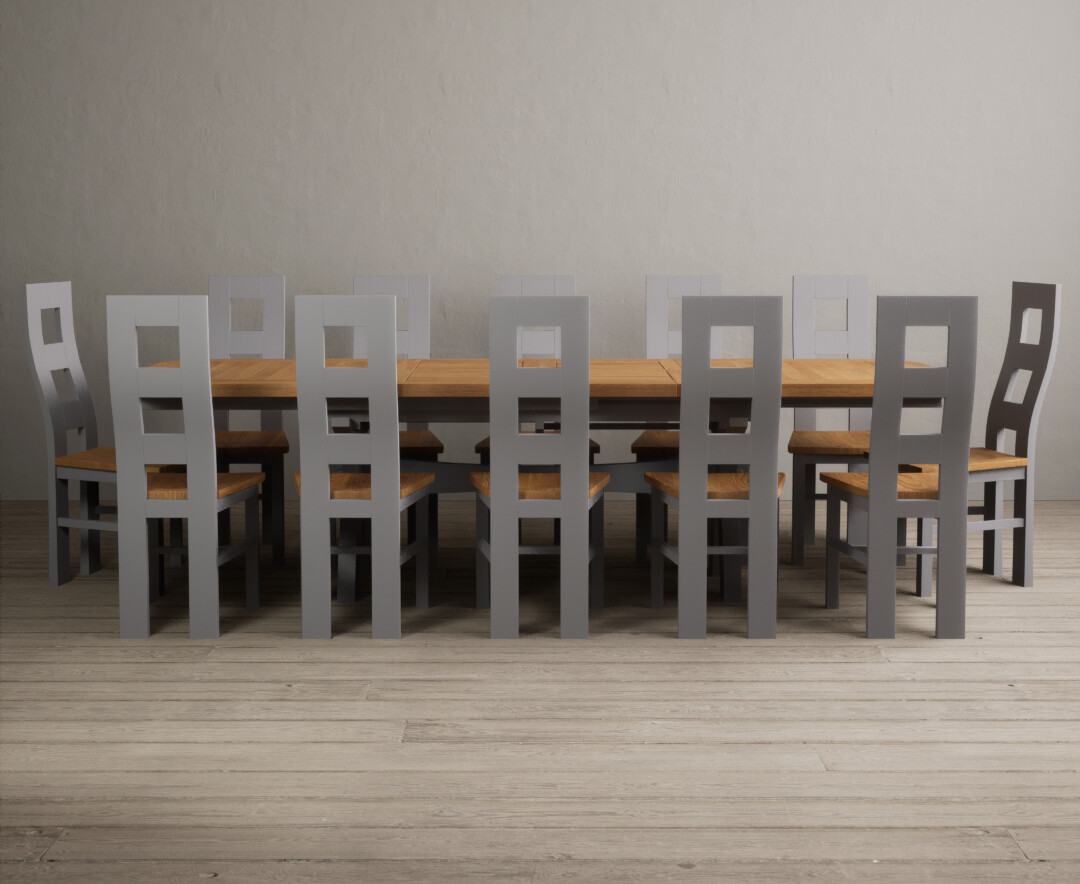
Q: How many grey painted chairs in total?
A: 12